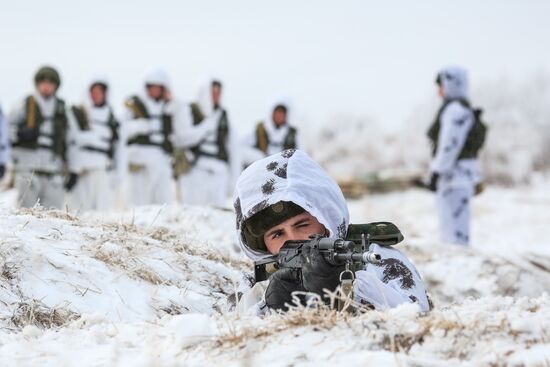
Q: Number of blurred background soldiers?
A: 6